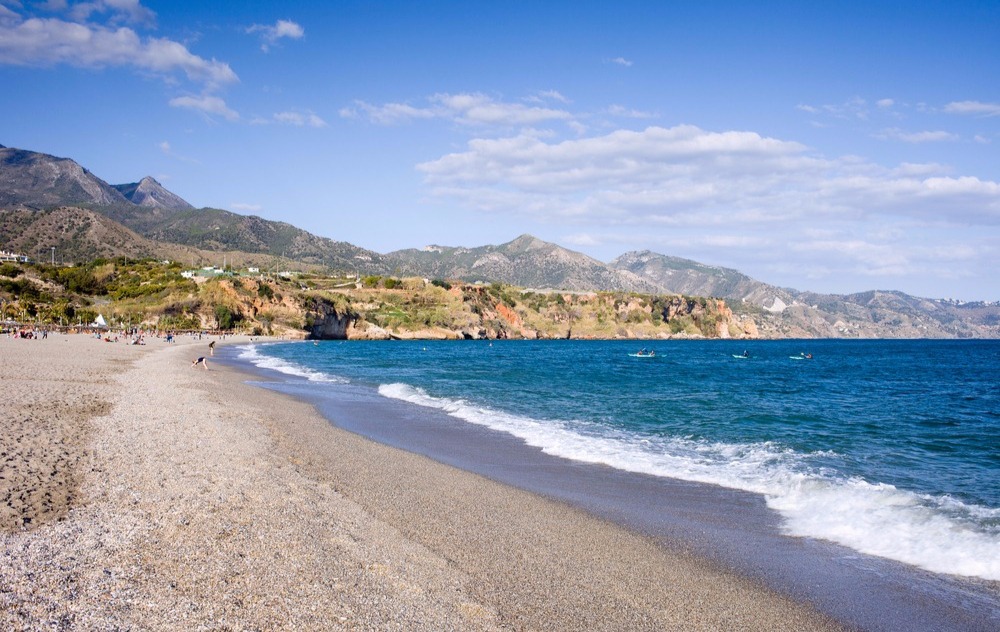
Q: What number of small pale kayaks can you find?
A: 3